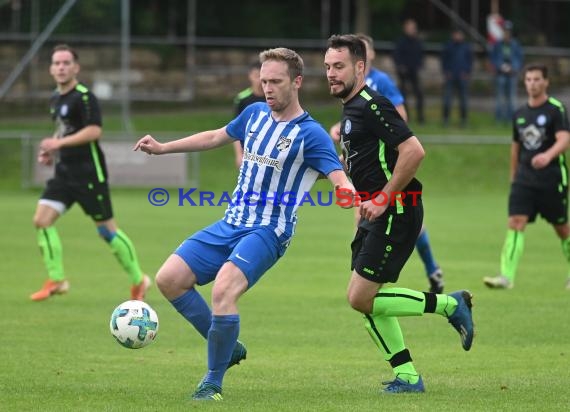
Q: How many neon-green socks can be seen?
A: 6